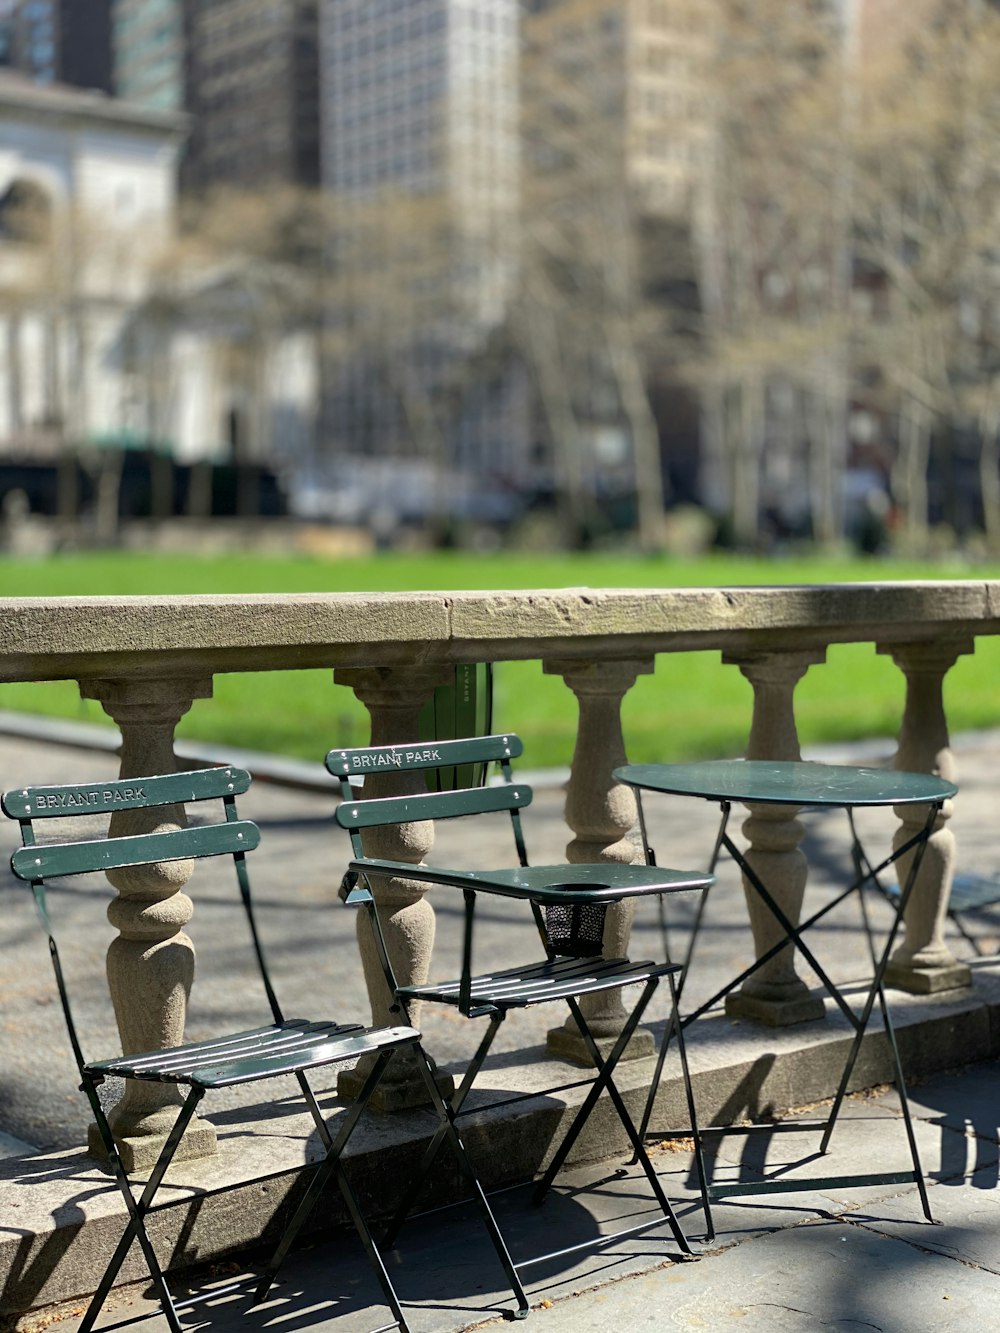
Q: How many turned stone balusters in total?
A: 5